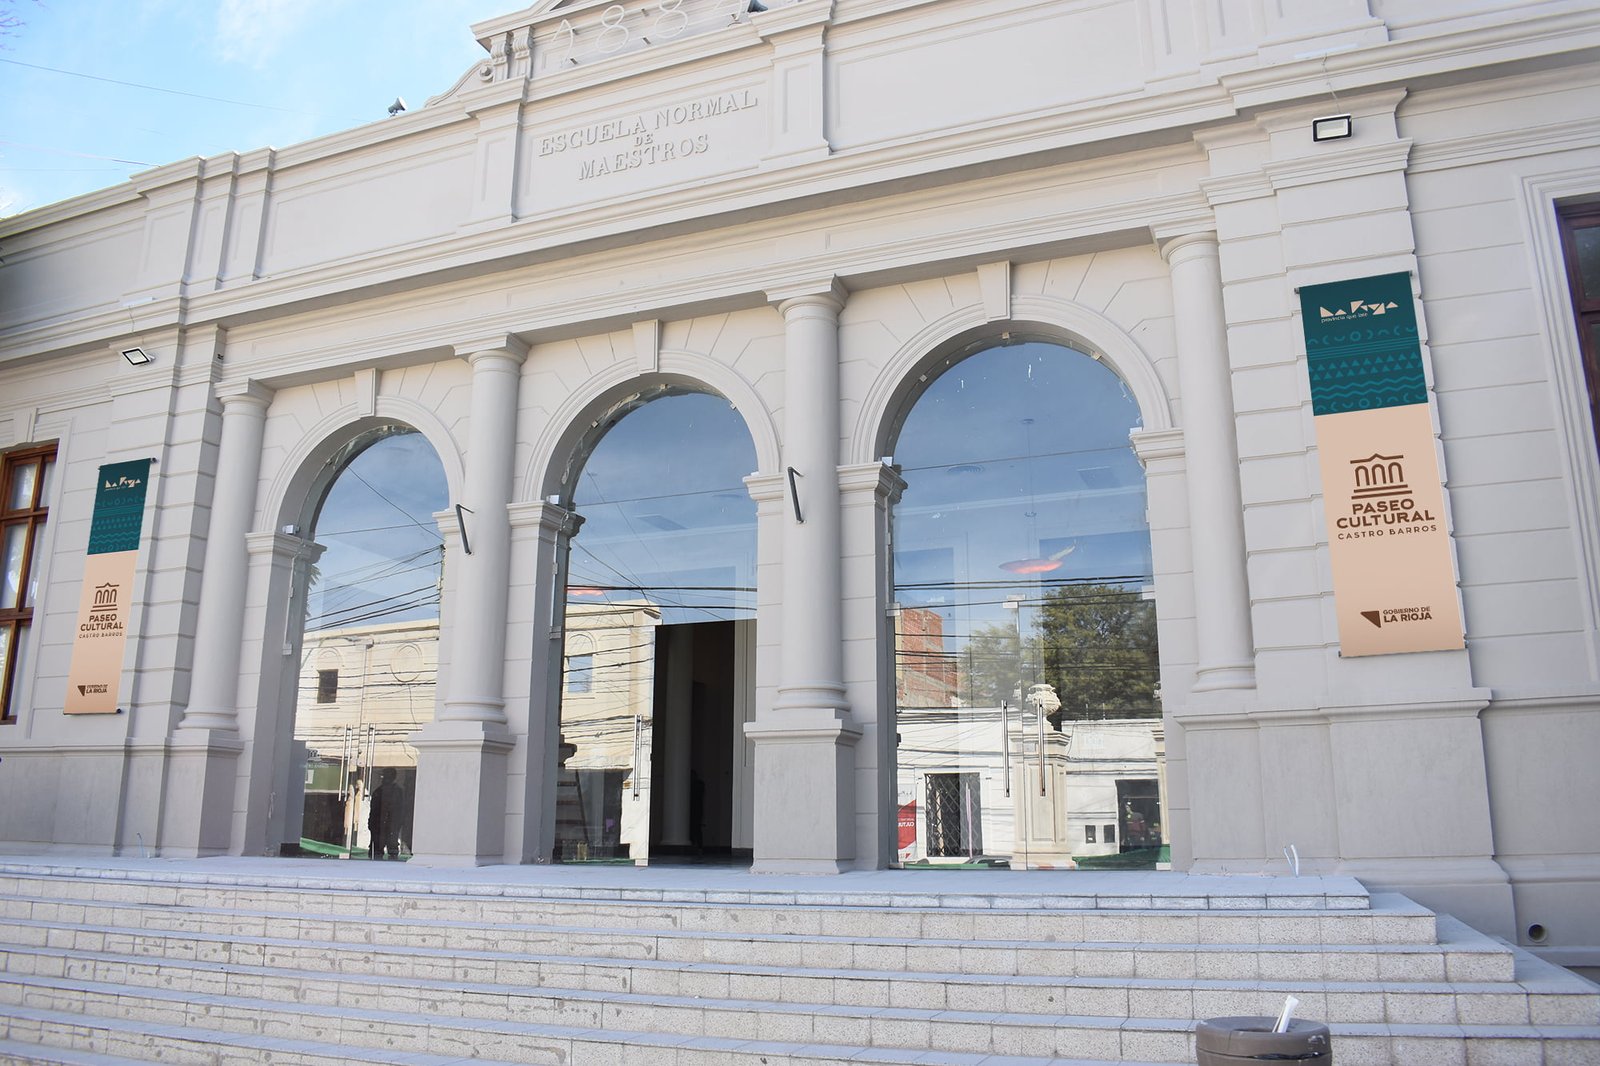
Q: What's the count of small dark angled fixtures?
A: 2